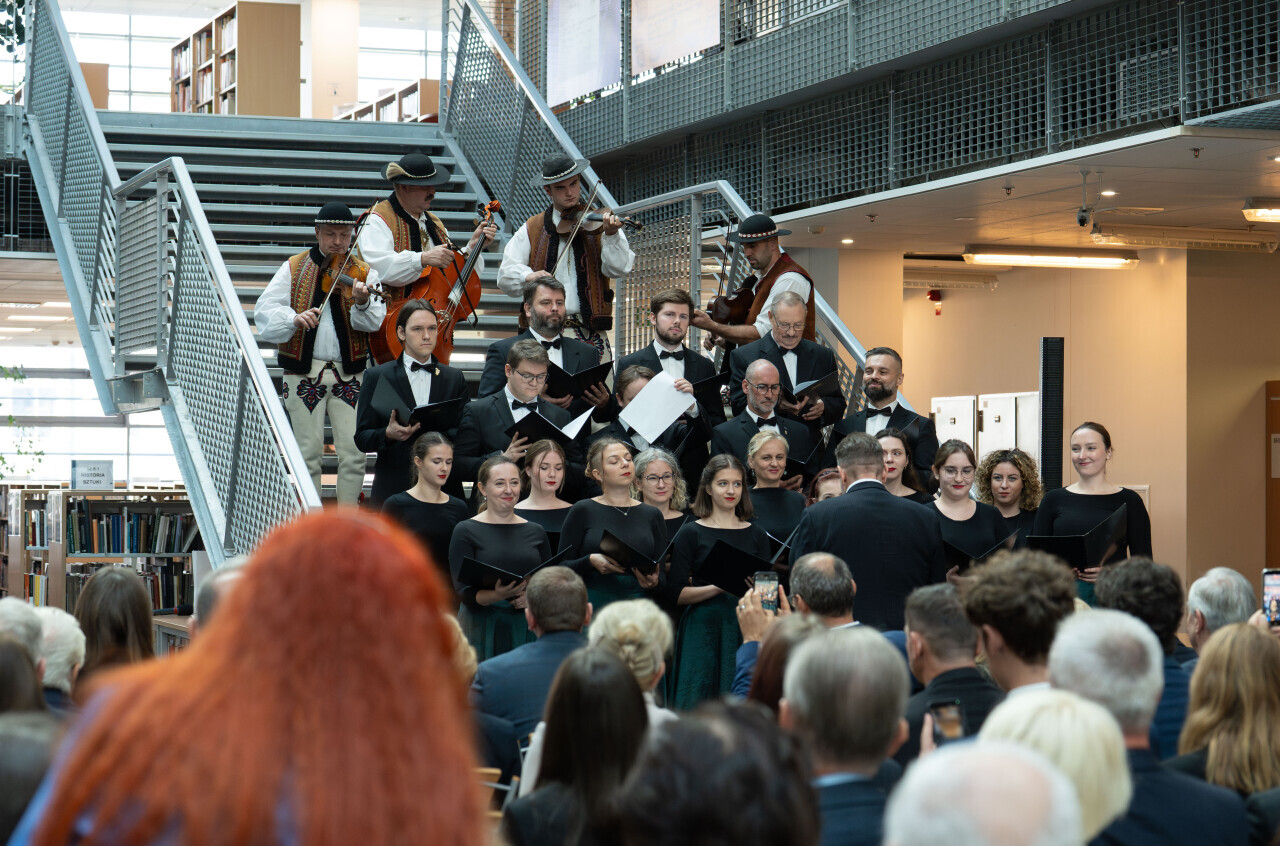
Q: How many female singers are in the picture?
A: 12